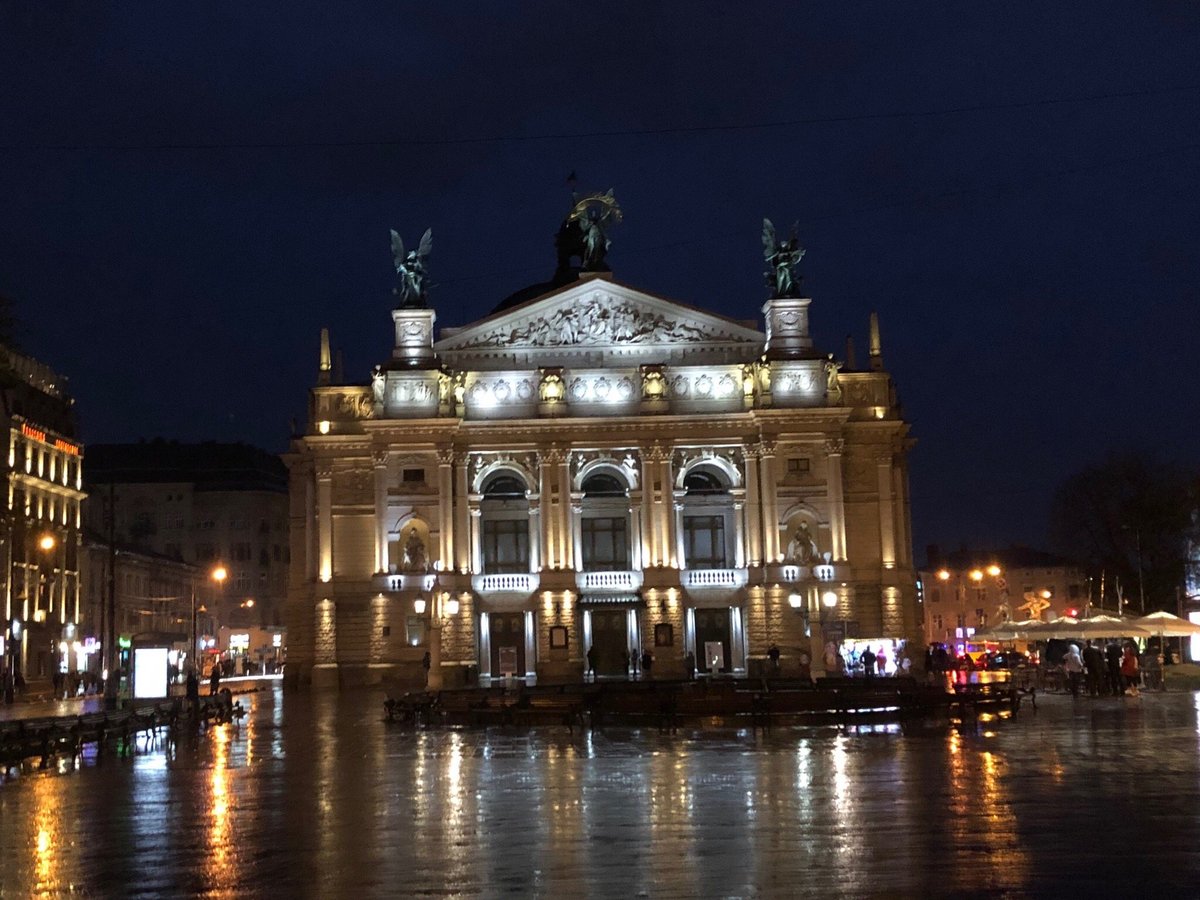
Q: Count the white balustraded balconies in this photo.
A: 3